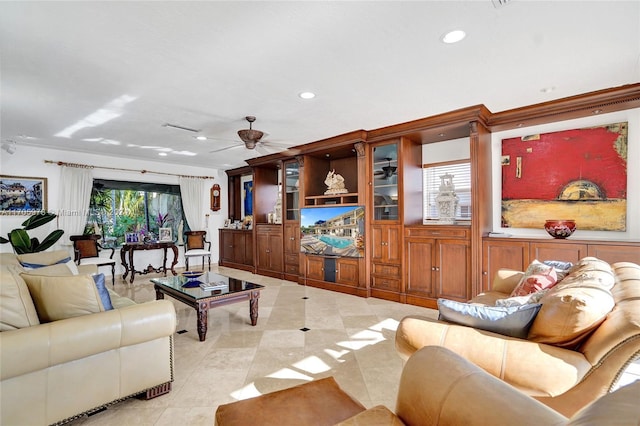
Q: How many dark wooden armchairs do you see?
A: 2